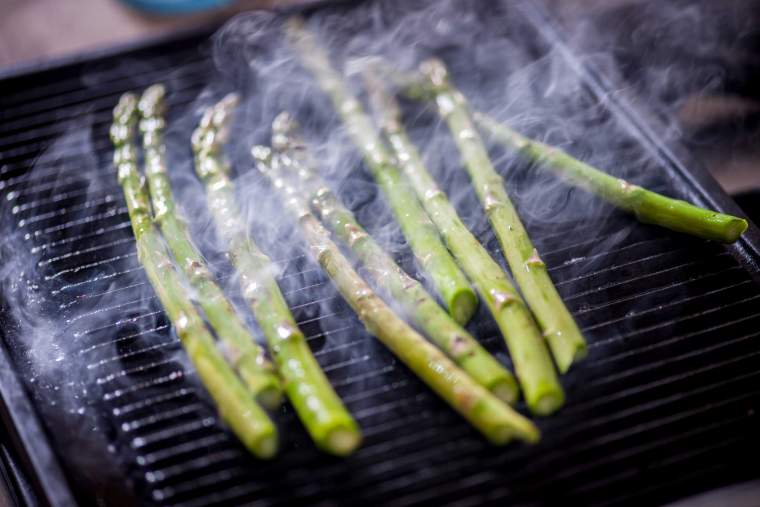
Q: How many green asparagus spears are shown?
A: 9